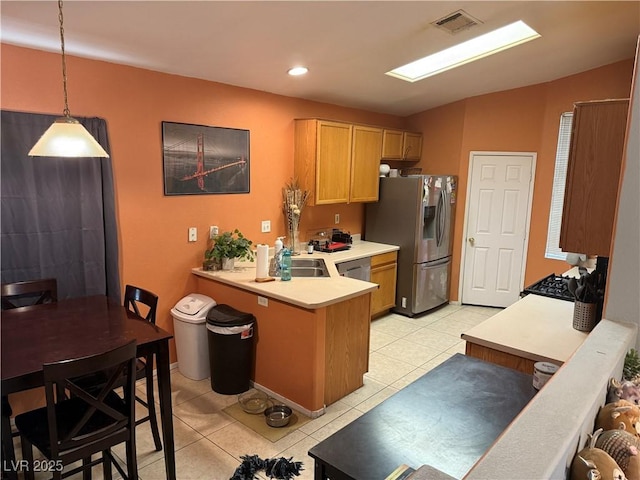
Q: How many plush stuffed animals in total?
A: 4